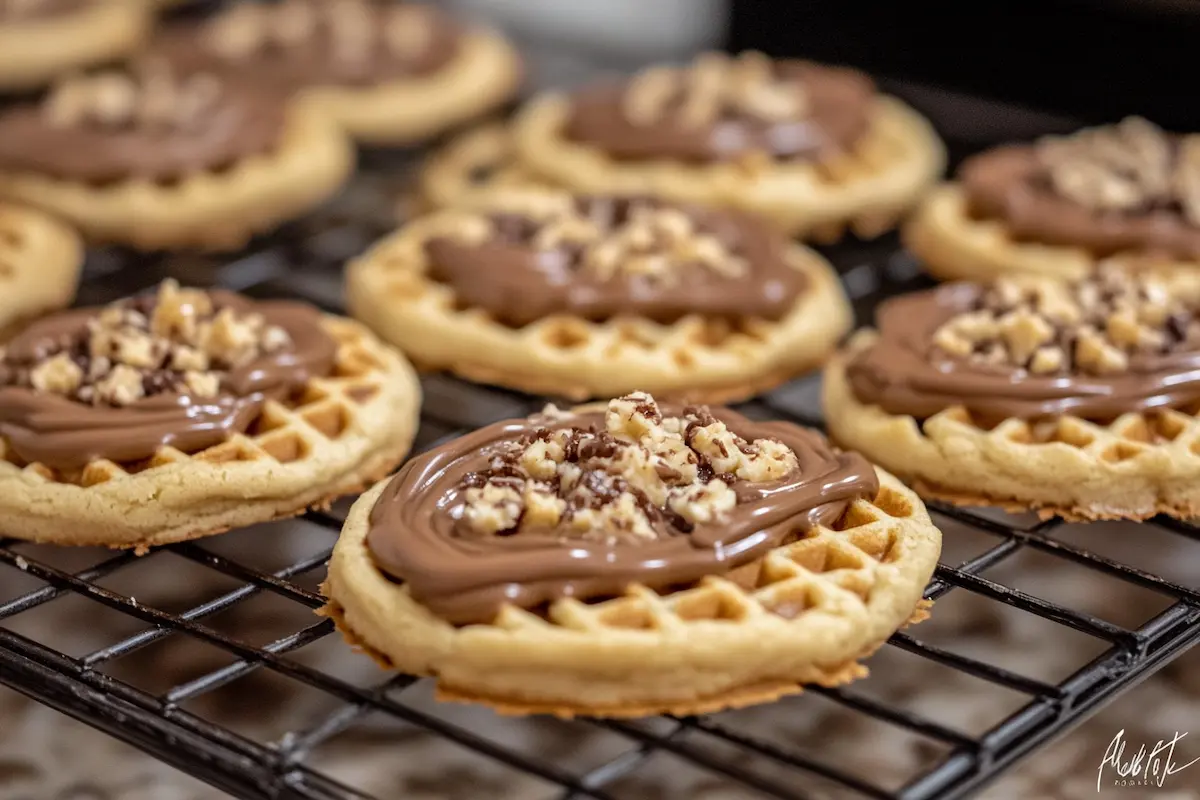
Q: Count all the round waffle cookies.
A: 11